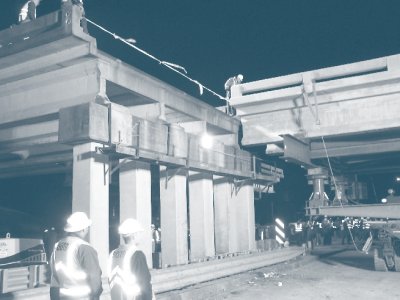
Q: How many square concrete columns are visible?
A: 6